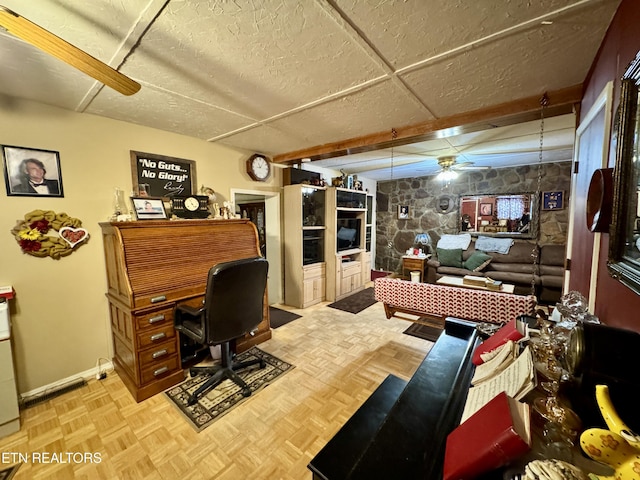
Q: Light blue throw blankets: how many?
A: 2